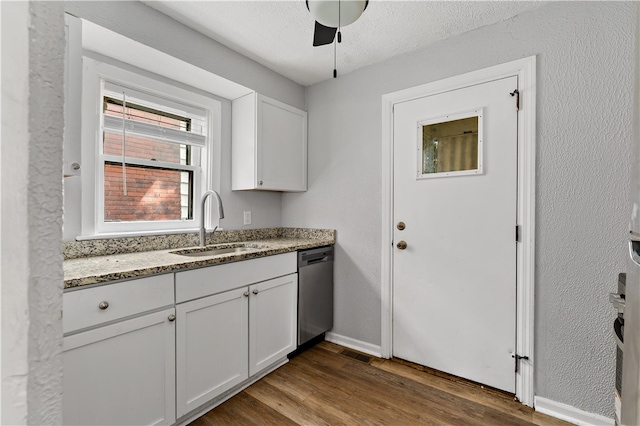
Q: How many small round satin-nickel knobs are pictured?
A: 6